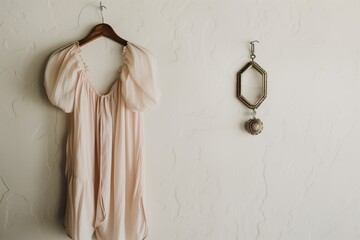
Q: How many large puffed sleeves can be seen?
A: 2